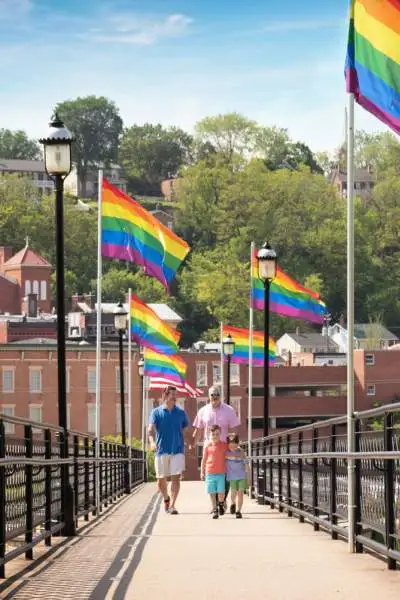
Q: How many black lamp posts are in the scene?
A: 5